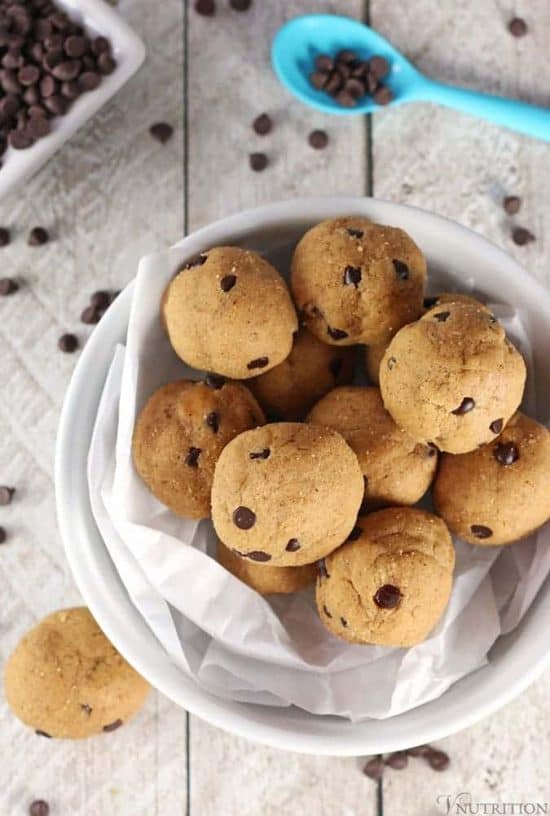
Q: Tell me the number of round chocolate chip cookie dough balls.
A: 12